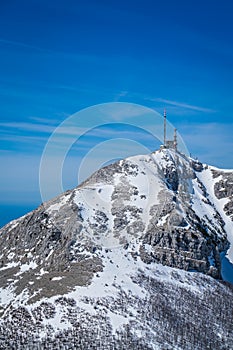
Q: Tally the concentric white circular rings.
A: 2